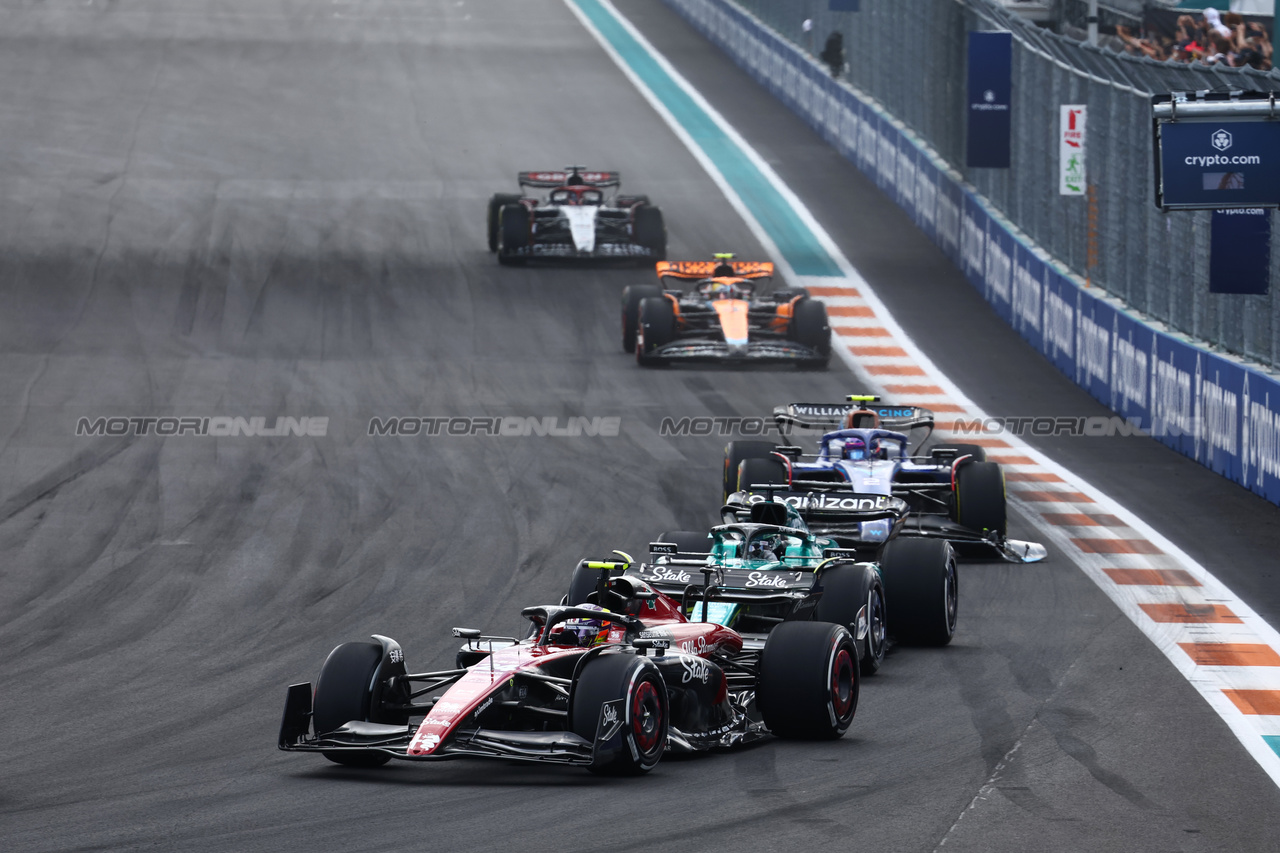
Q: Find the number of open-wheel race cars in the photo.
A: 5